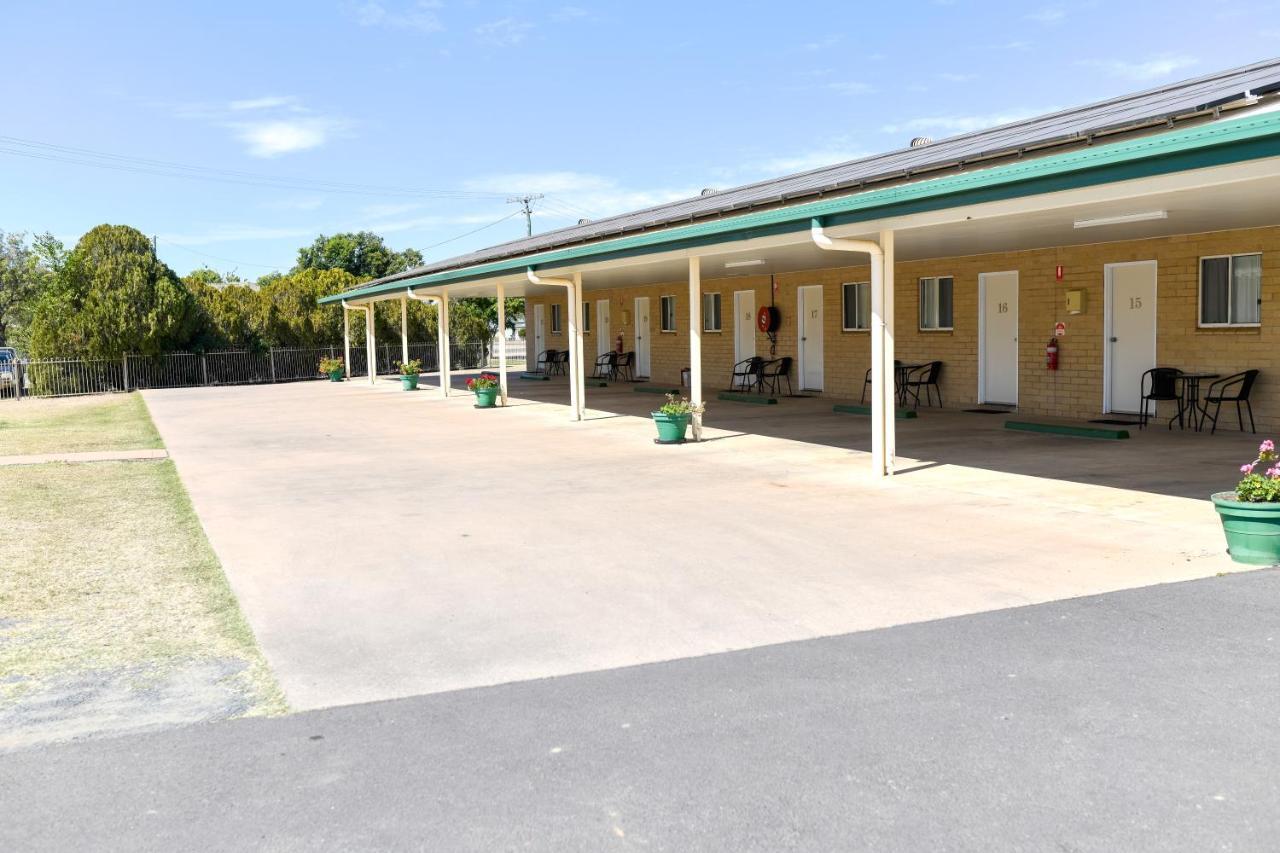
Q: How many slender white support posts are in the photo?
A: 8